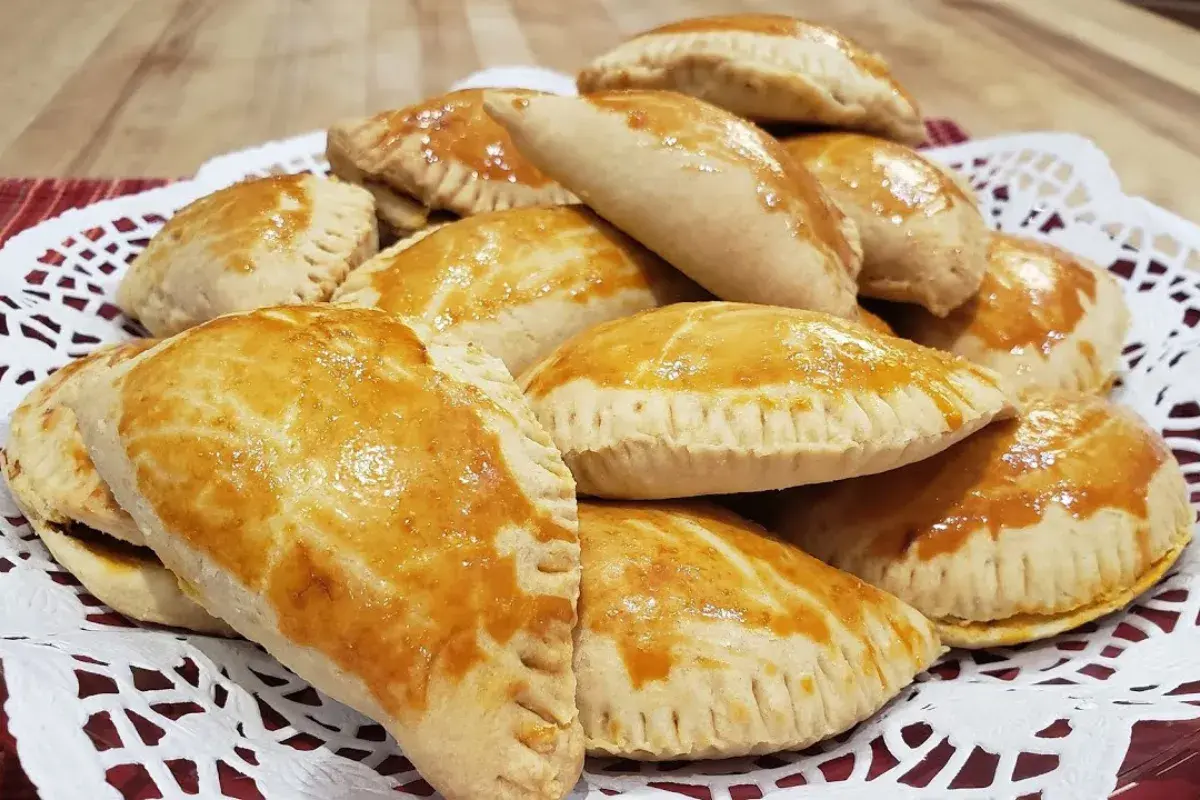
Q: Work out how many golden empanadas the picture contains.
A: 12